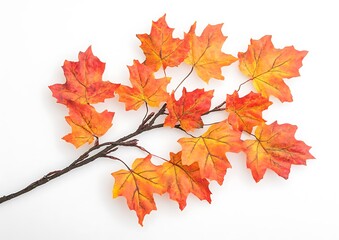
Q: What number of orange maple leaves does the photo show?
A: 12